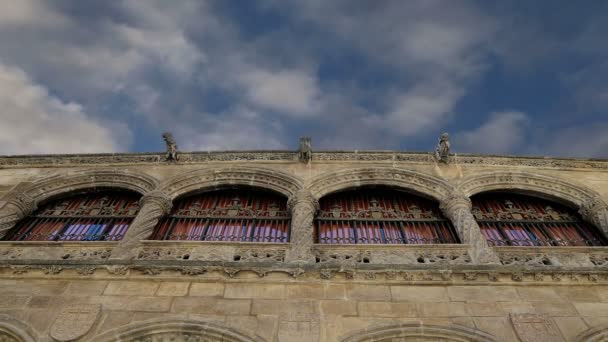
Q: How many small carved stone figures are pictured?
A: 3